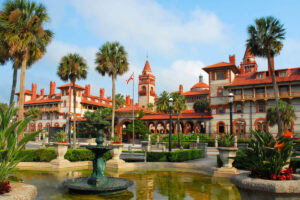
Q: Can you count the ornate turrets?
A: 2